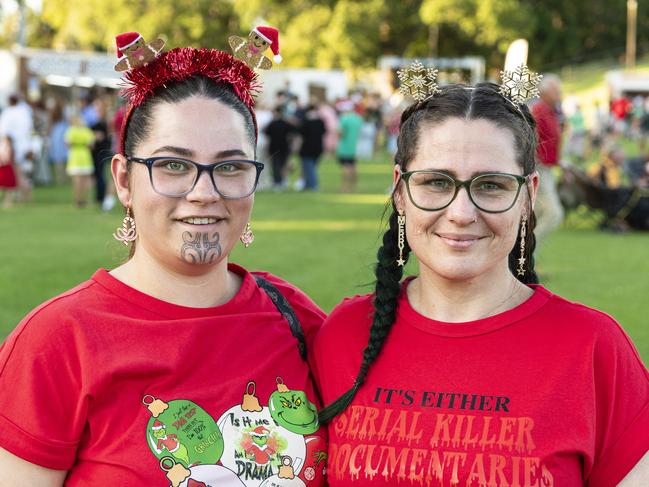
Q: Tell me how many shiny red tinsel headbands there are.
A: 1